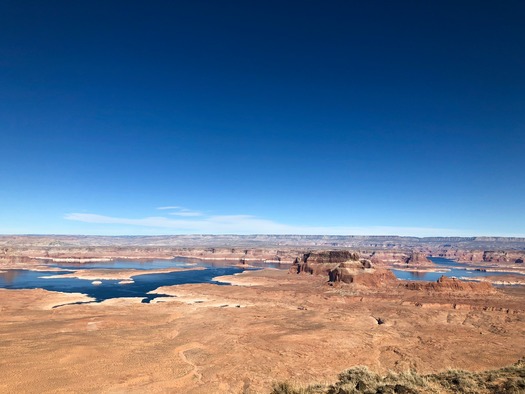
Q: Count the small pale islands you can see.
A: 2